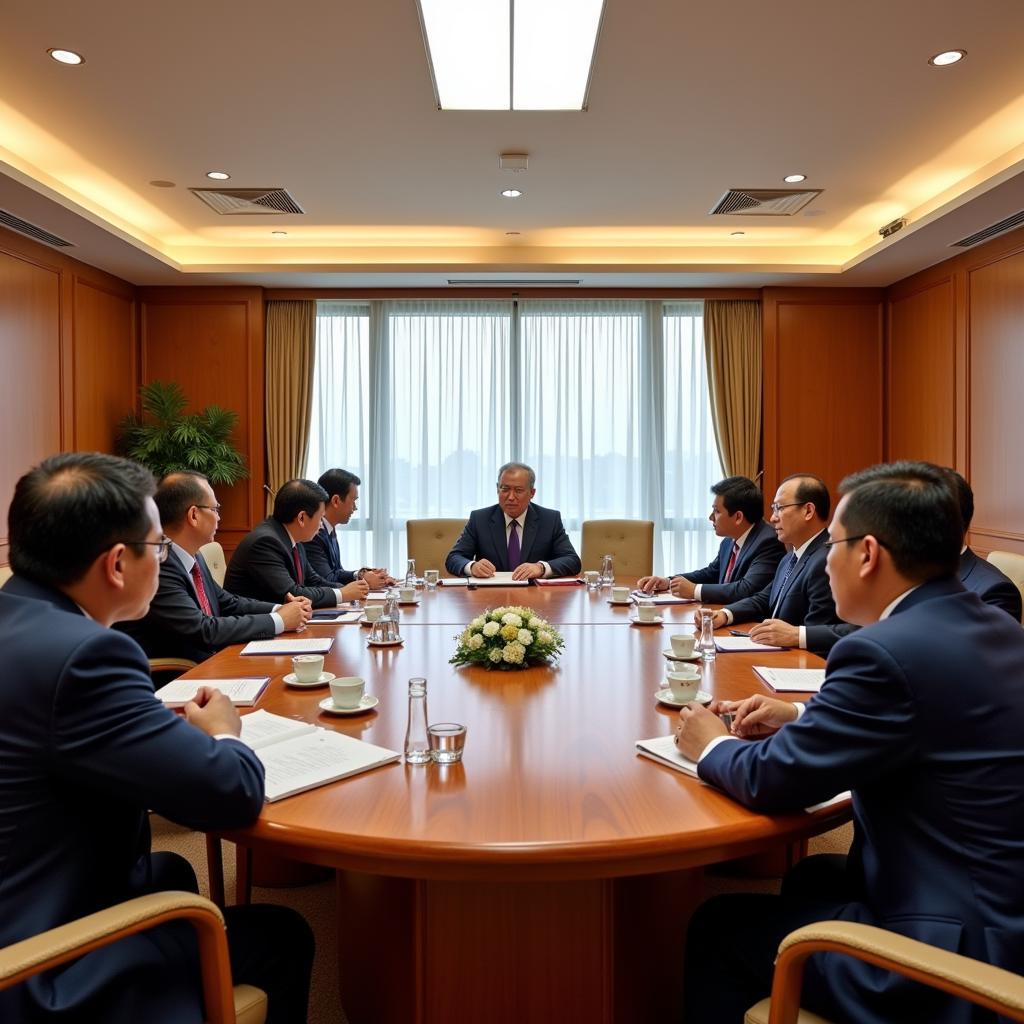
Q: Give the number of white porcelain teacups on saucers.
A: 8